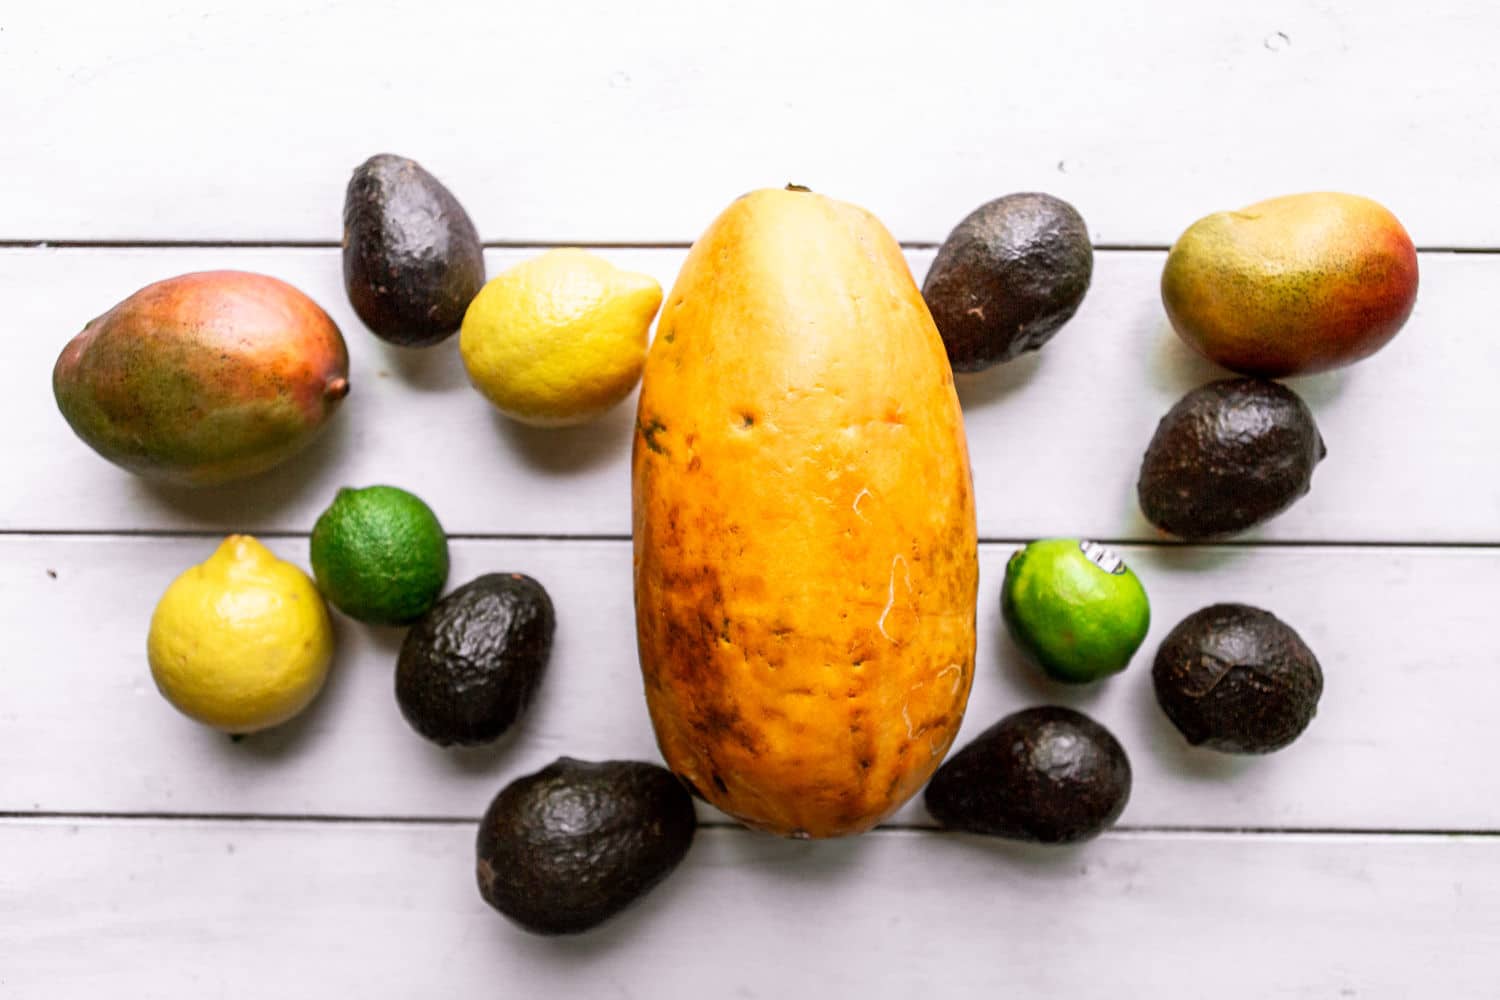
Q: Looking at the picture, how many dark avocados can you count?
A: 7